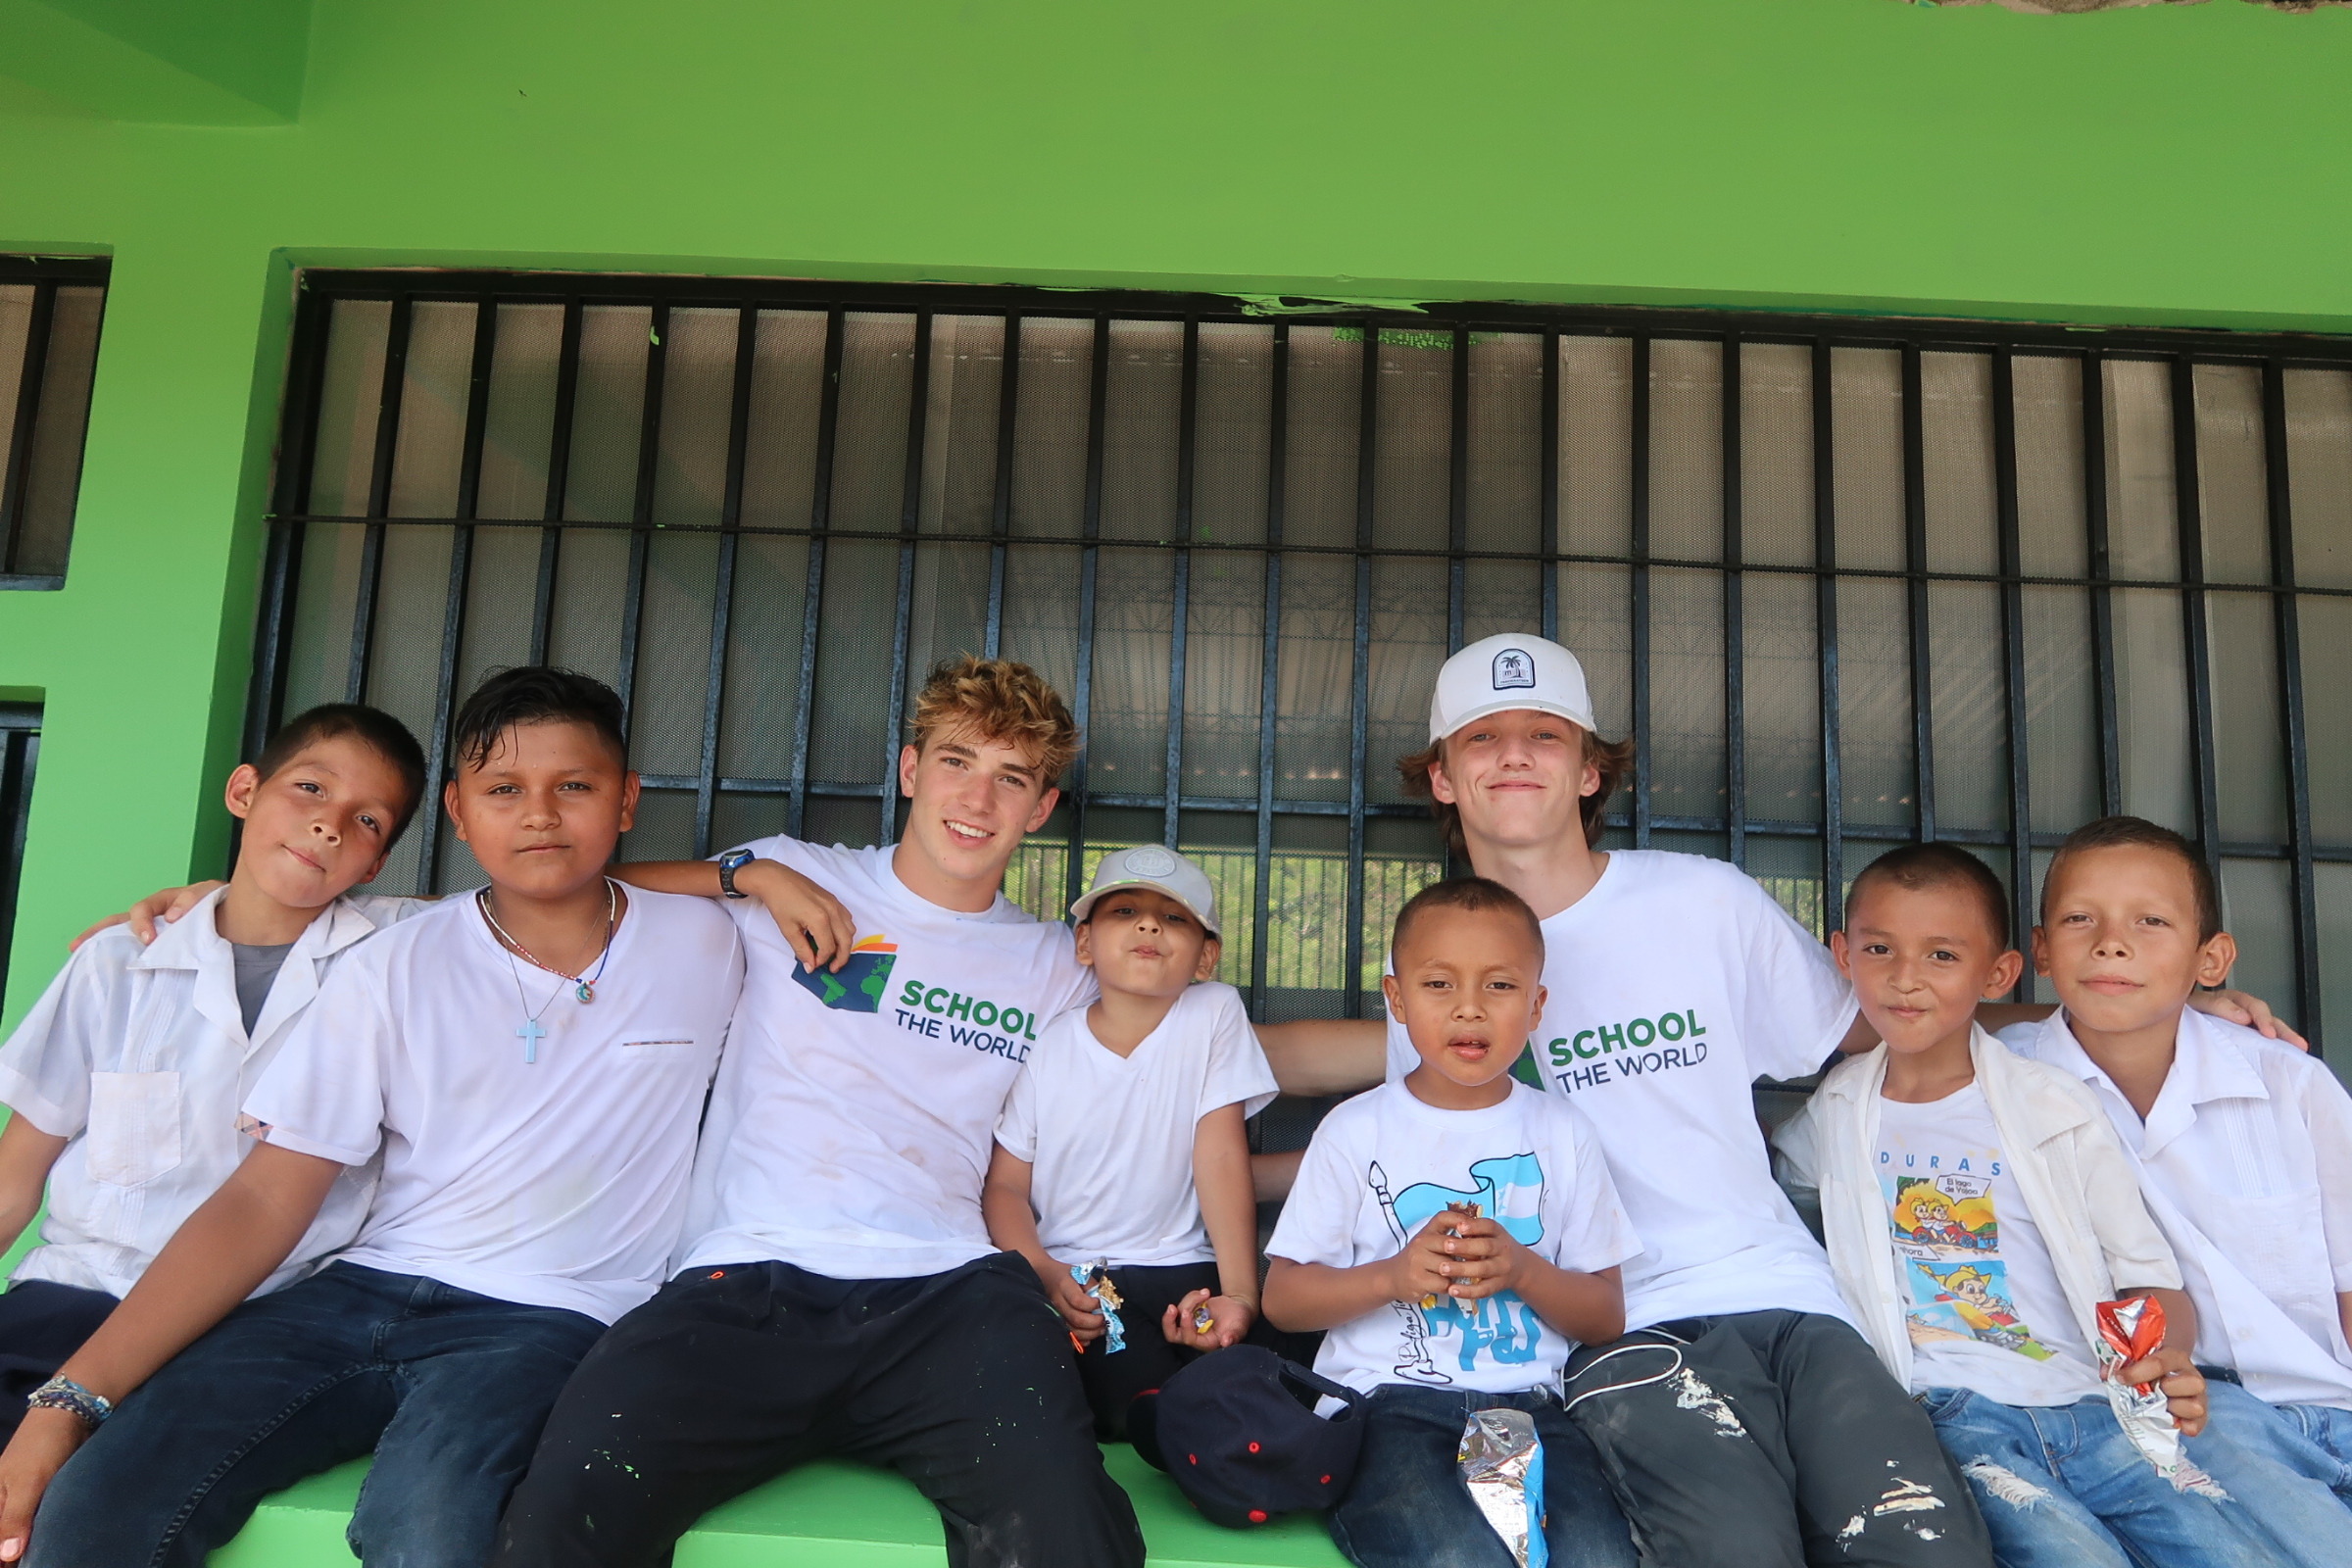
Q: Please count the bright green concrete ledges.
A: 1